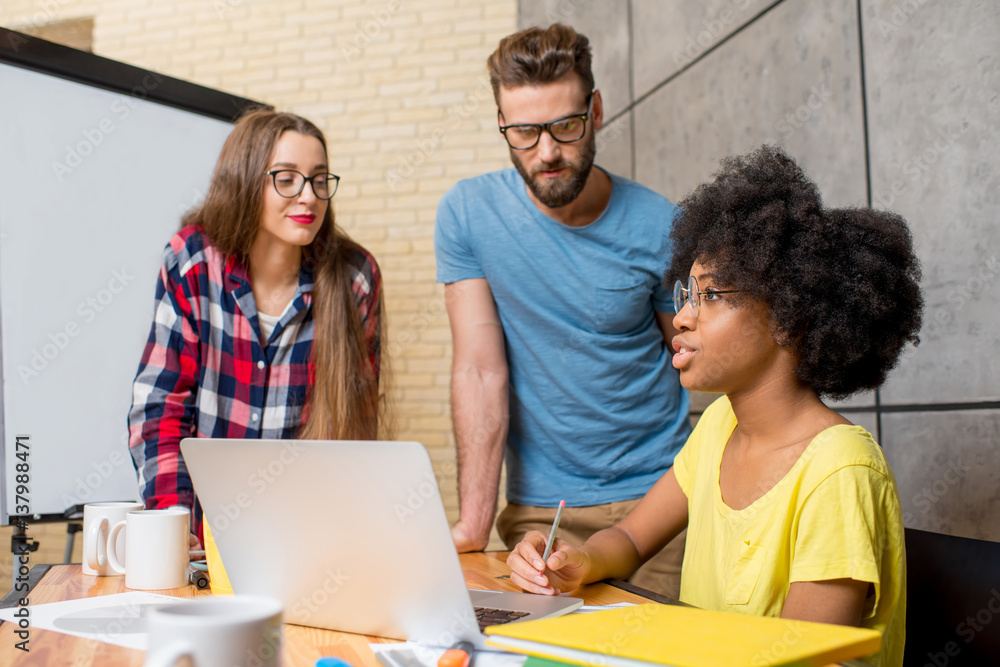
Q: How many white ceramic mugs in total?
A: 3